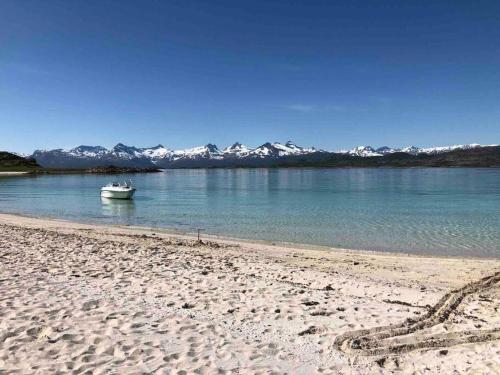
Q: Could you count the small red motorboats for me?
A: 0